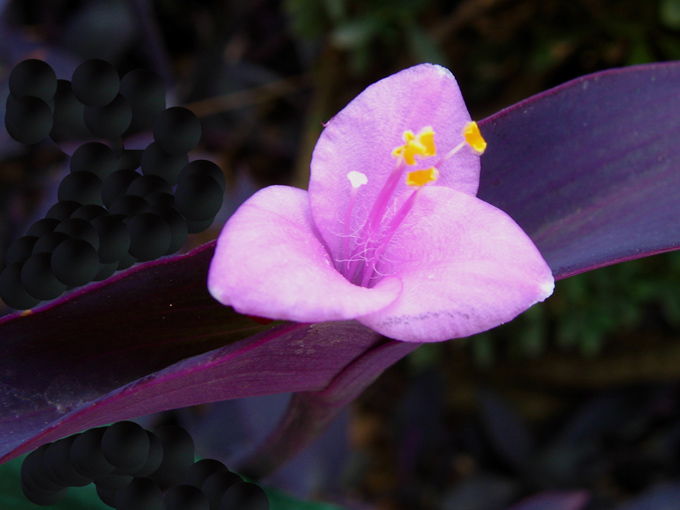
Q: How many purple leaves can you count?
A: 2